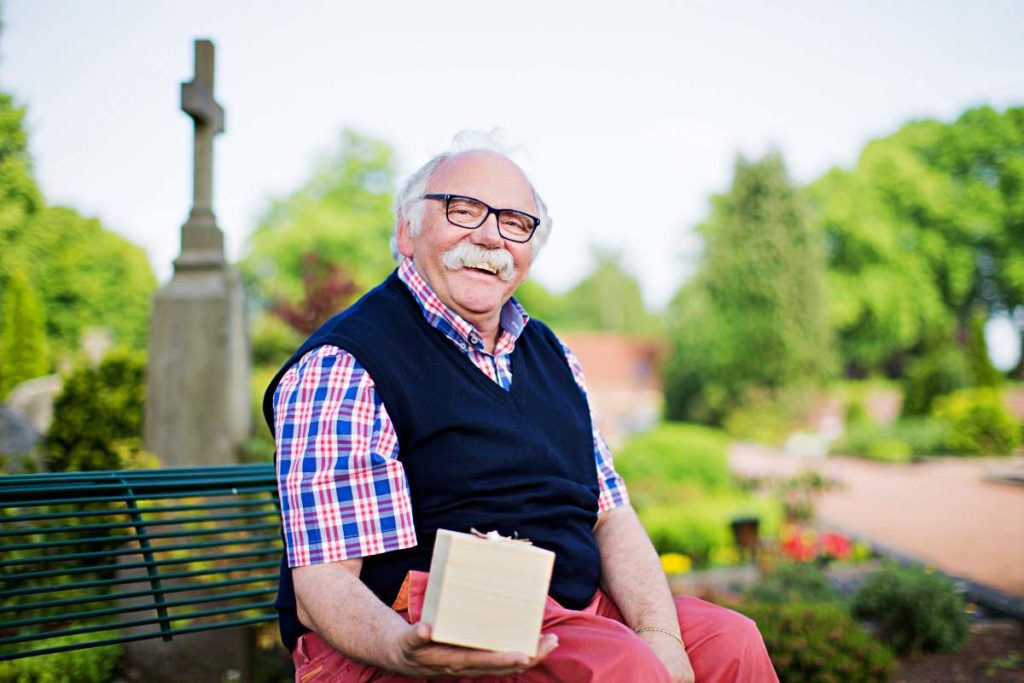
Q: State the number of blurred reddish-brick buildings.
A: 1